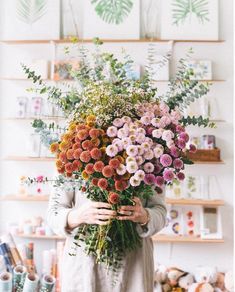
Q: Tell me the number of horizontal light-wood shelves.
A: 6